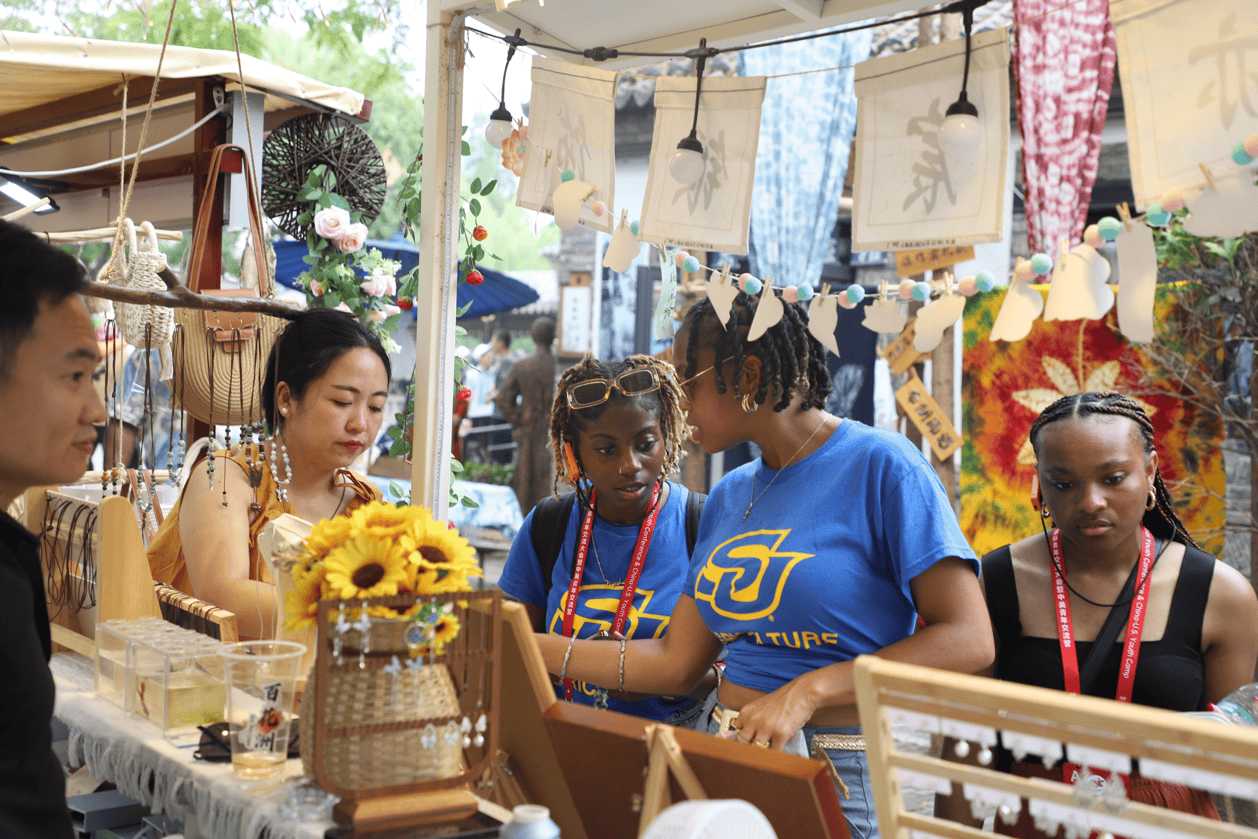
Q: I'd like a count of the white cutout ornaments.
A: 11